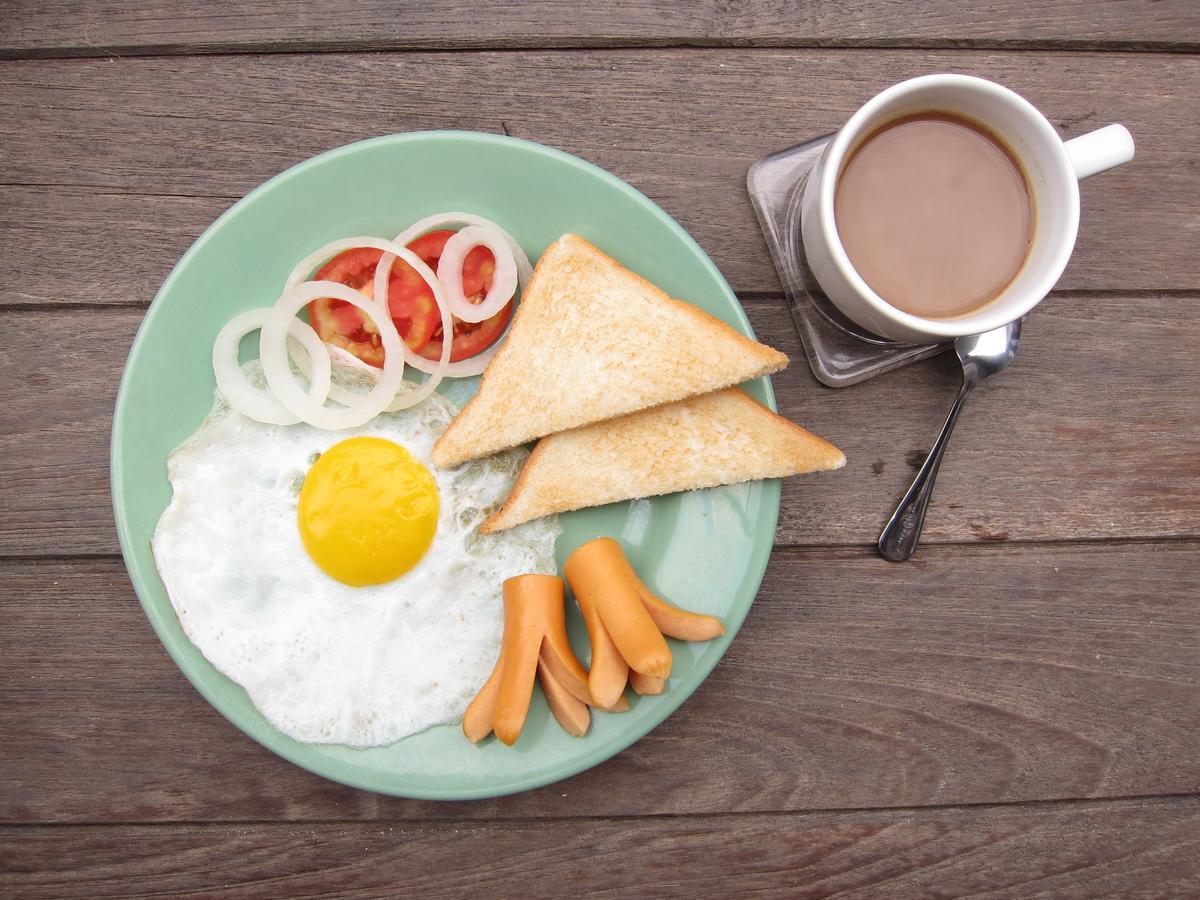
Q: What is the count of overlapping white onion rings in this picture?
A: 5